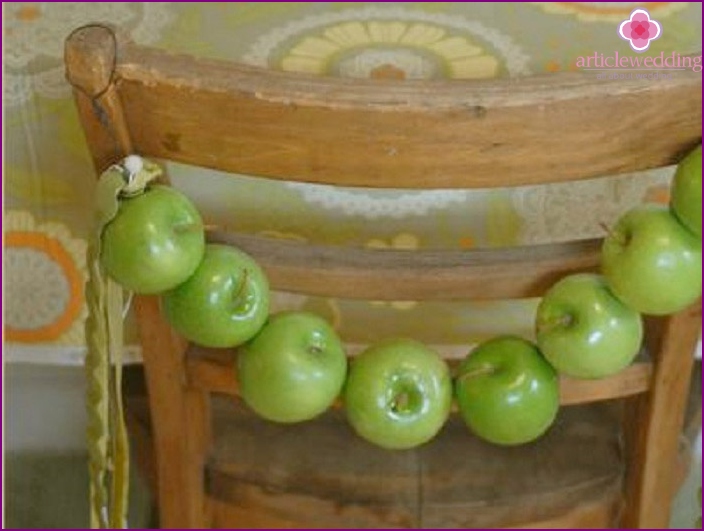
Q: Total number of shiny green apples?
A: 8